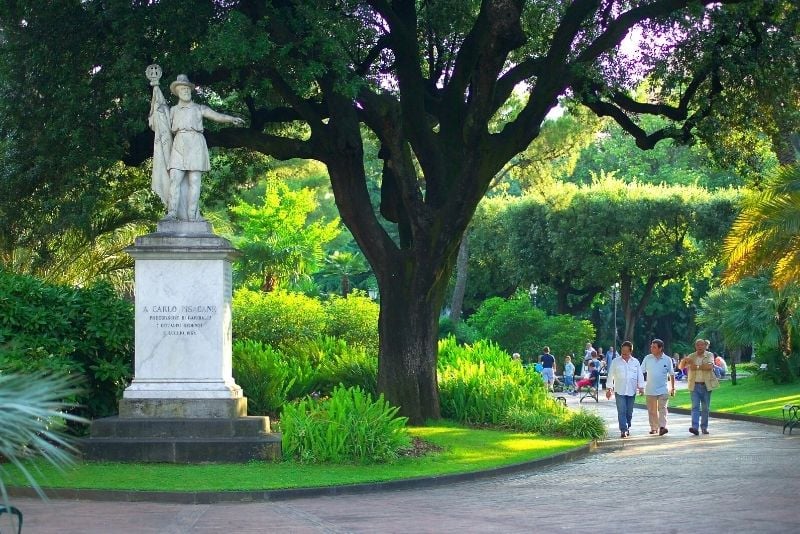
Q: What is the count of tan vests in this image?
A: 1